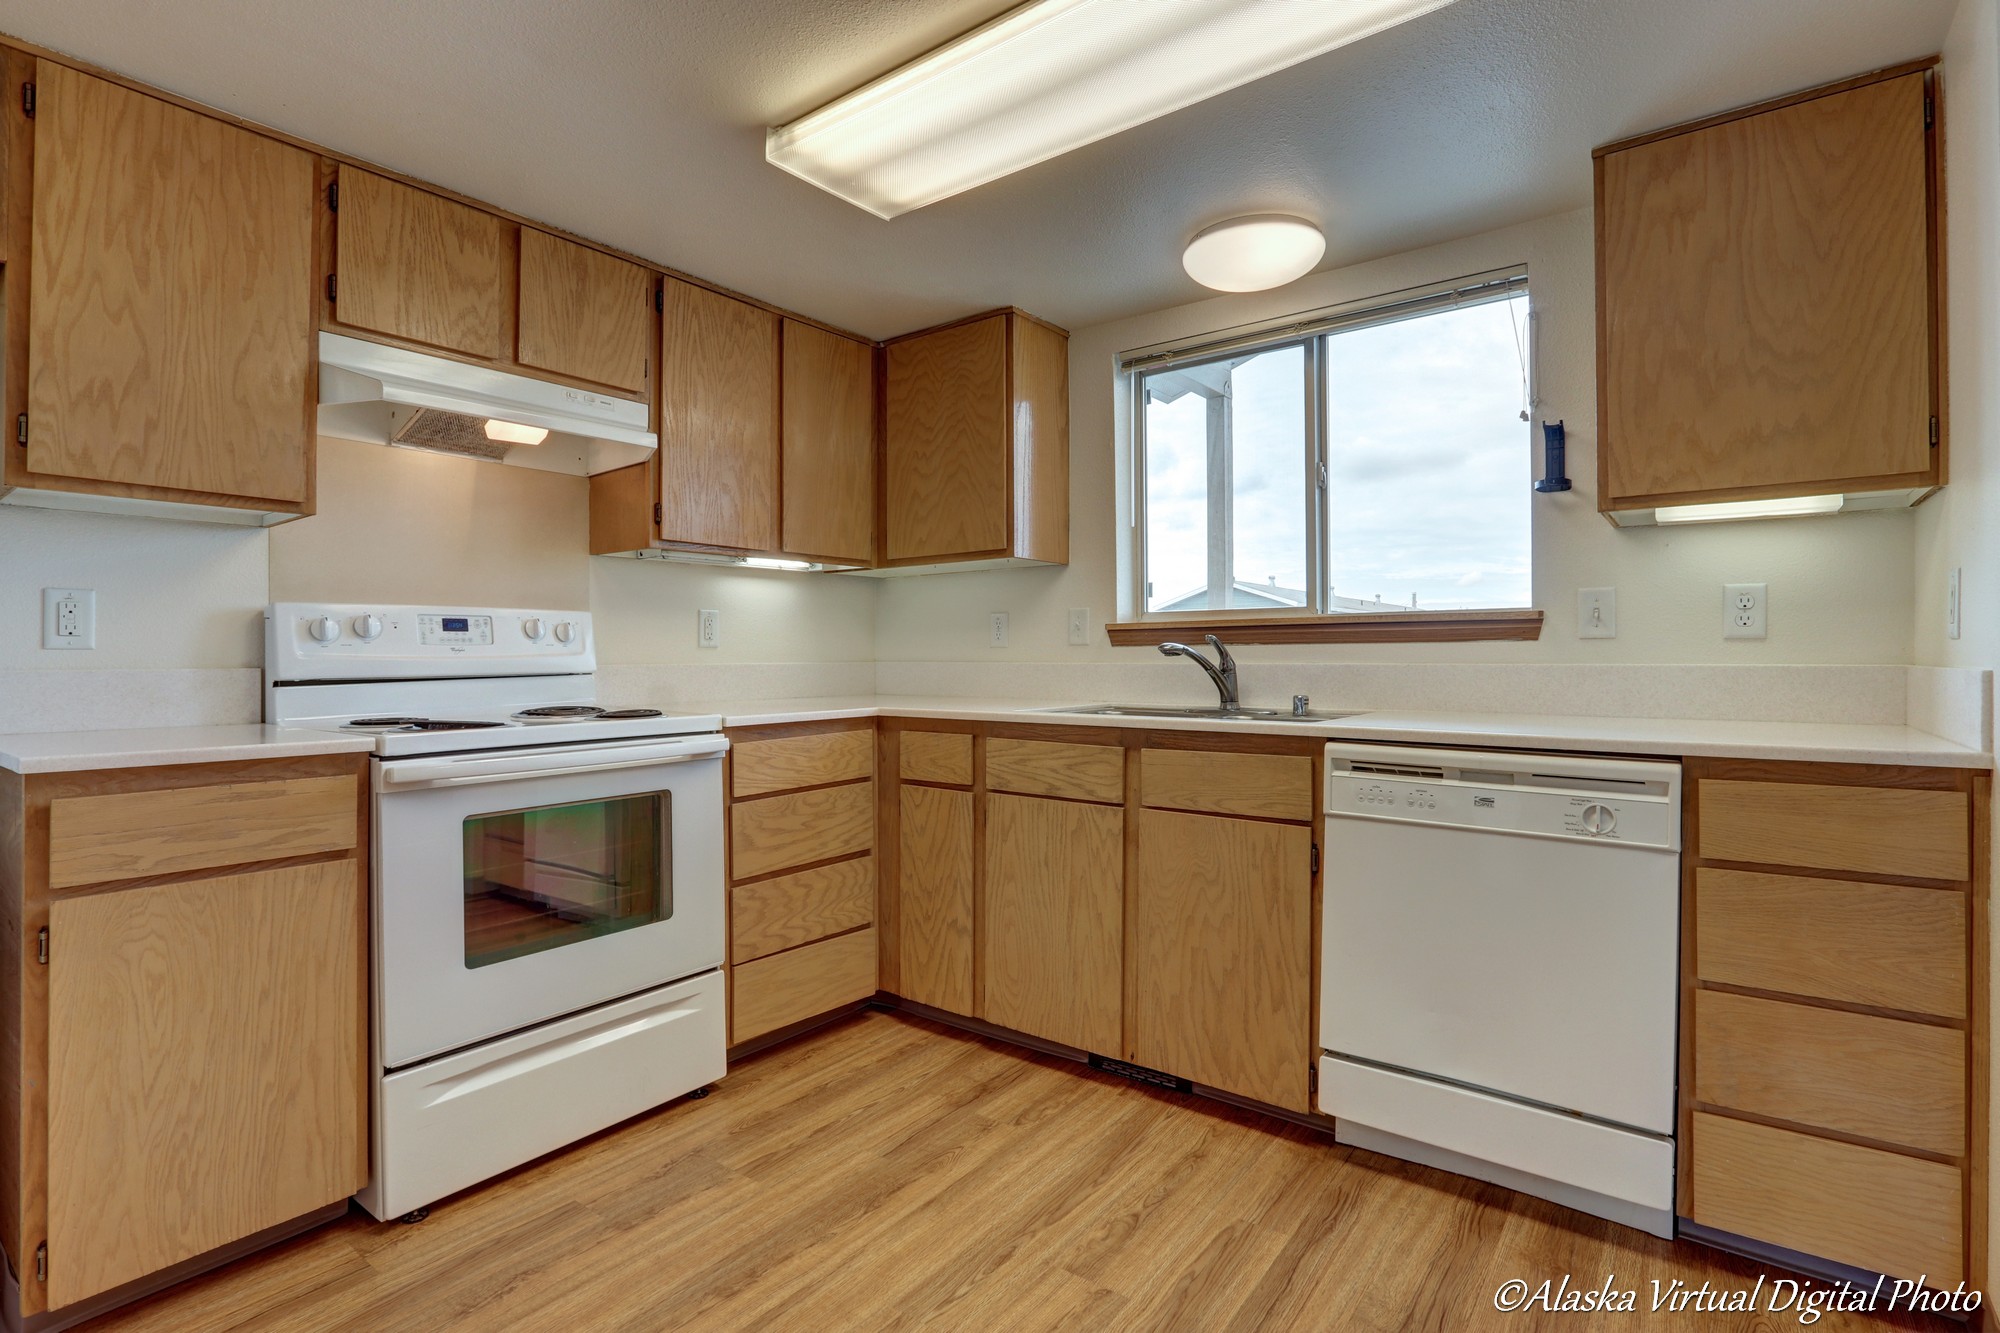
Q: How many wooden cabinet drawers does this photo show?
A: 12